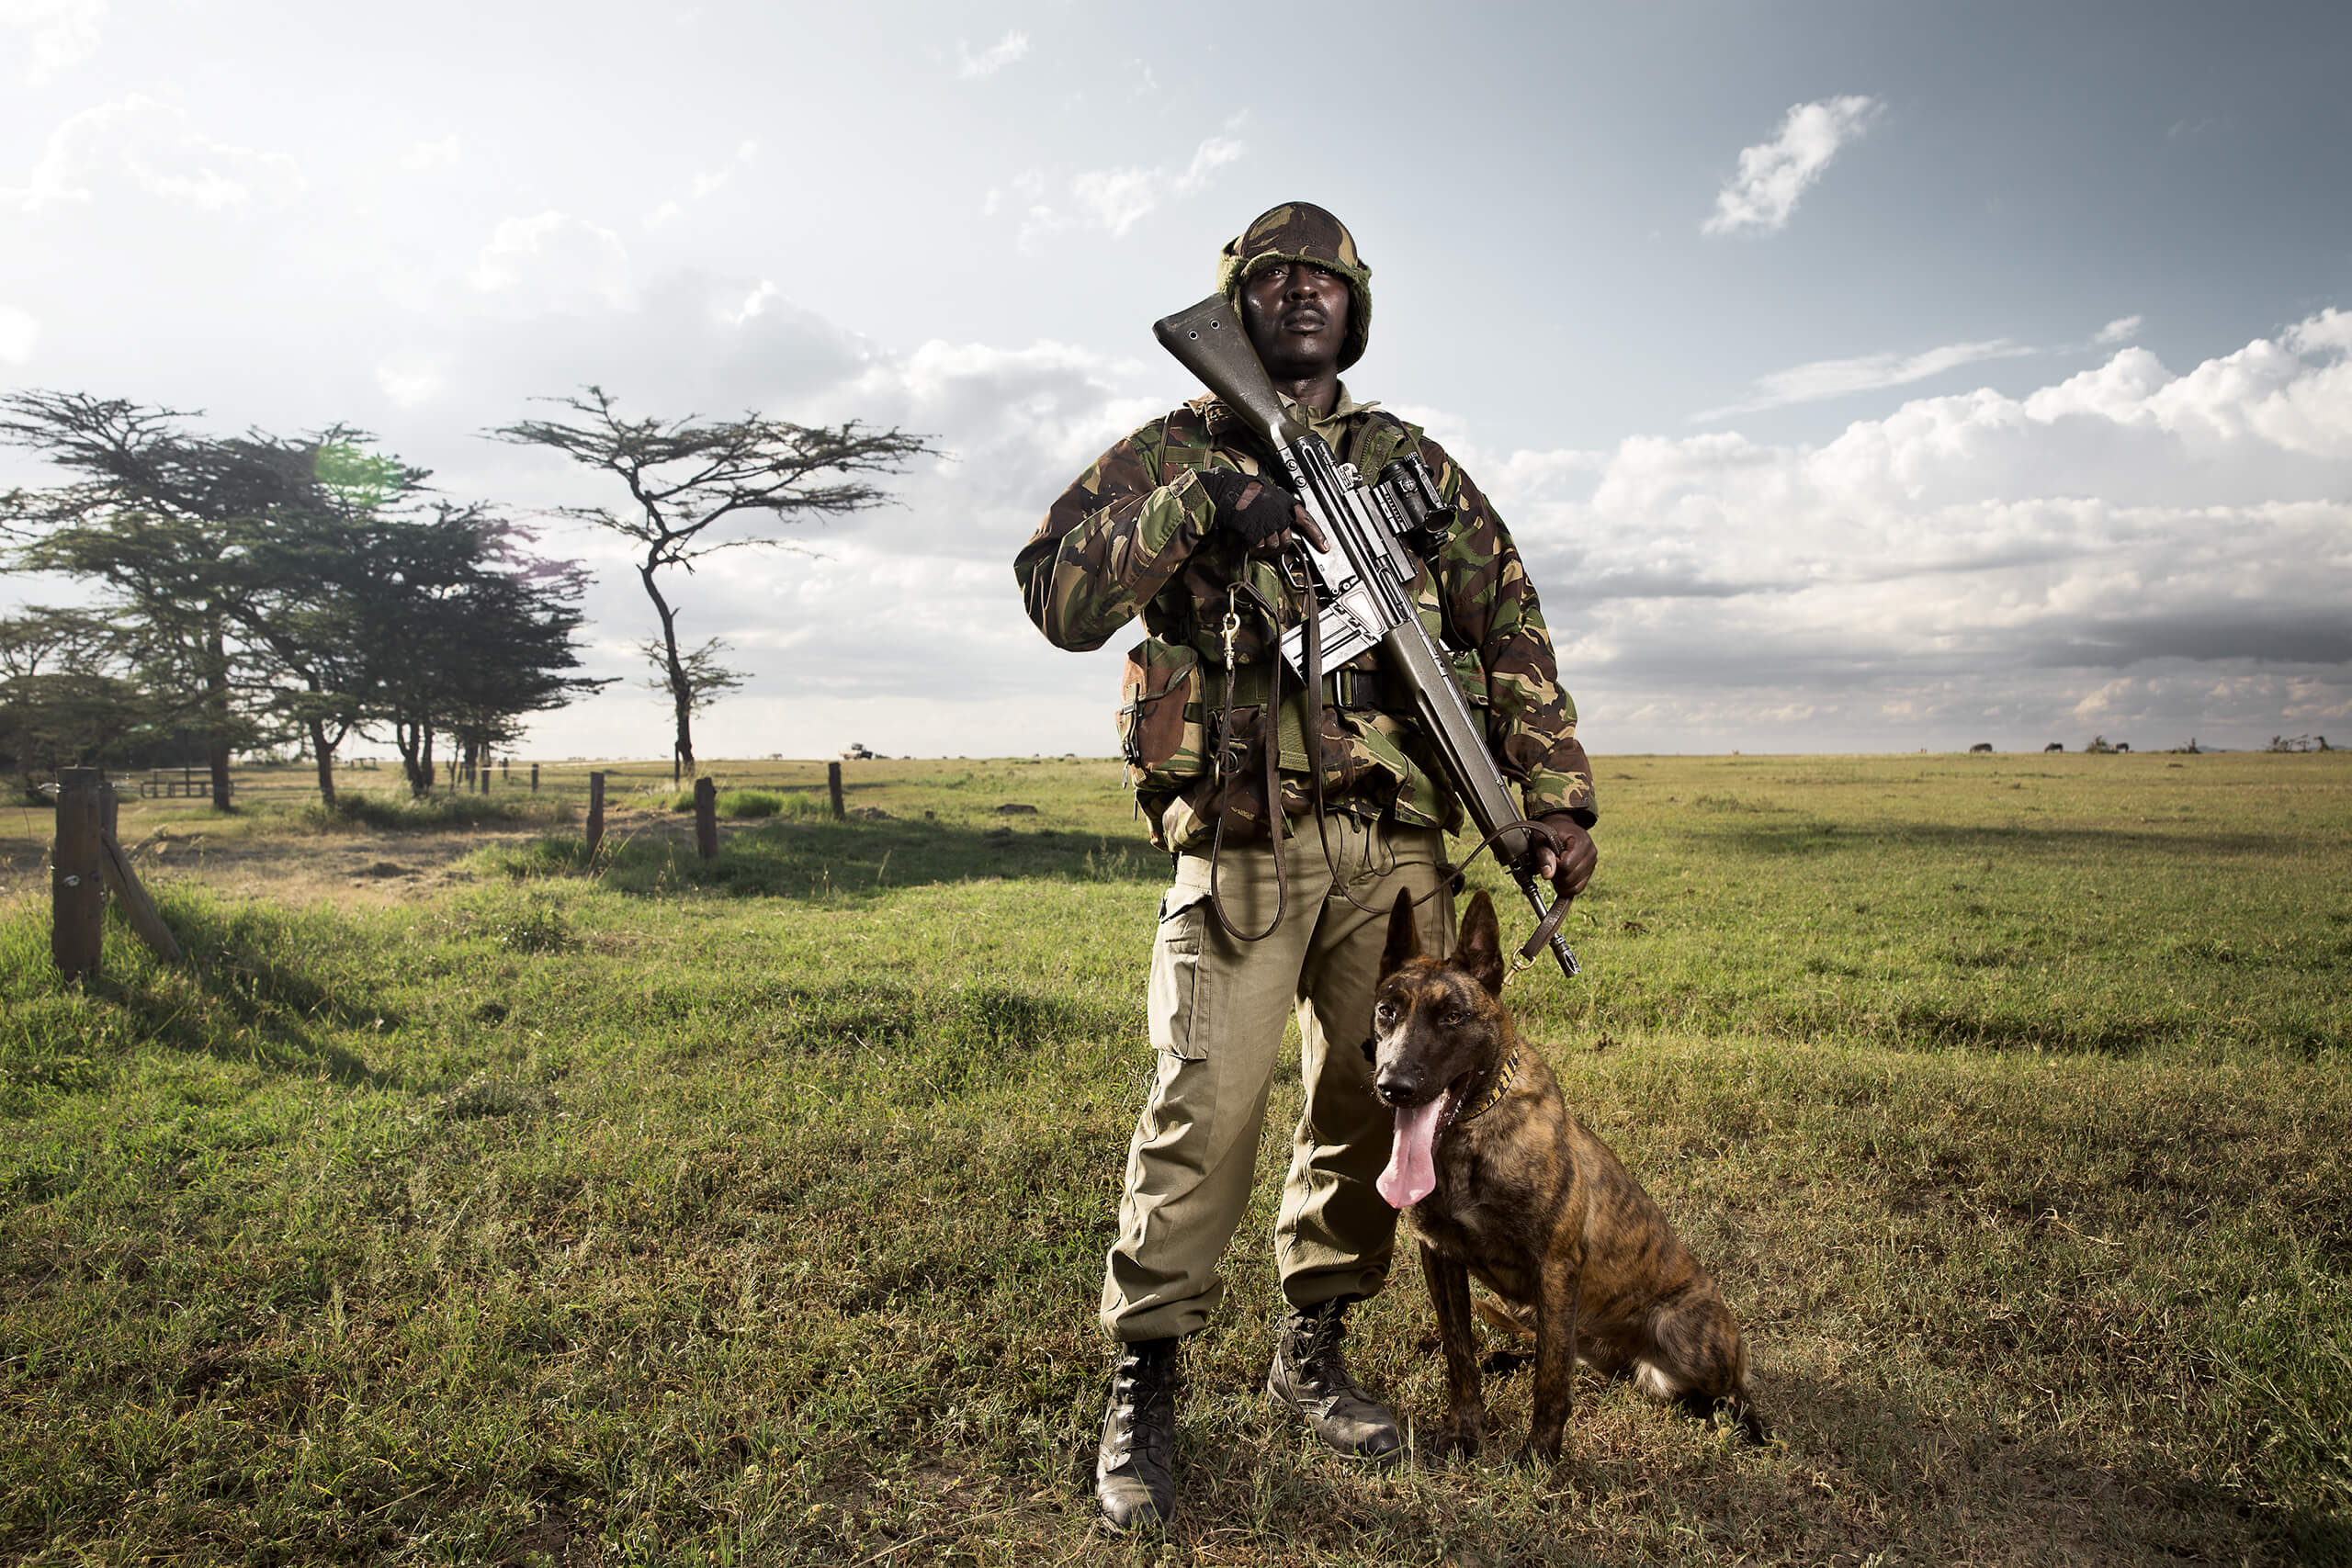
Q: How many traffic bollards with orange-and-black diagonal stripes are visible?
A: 0